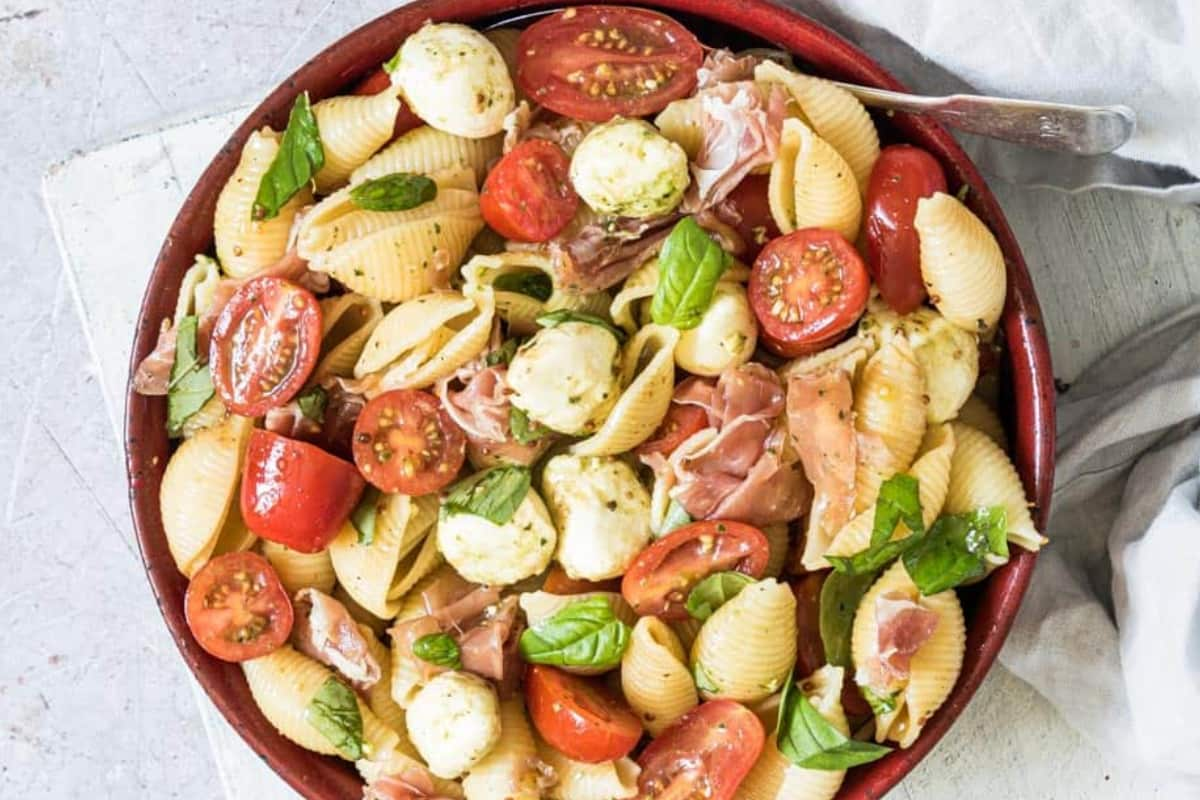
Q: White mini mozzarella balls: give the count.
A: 8